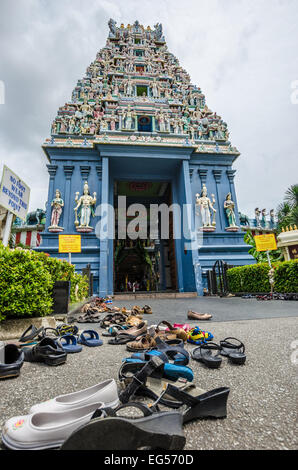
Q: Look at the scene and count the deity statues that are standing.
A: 4